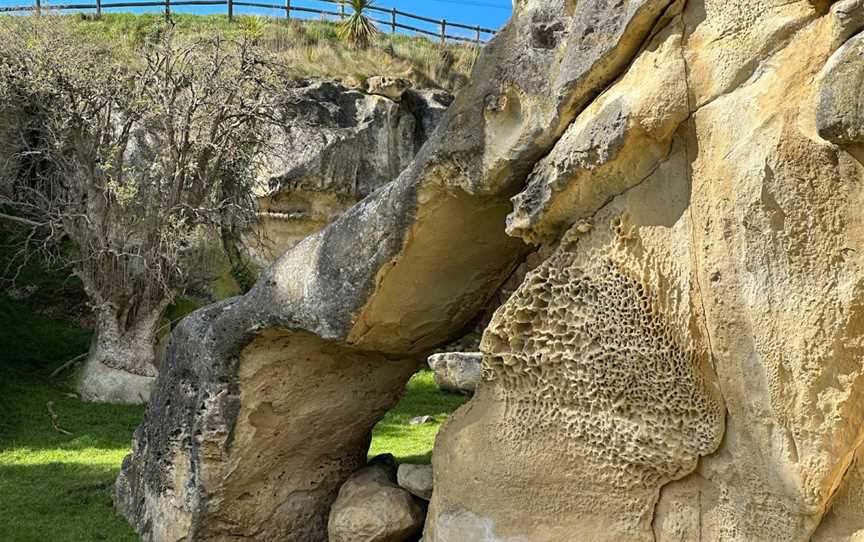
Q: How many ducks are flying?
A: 0